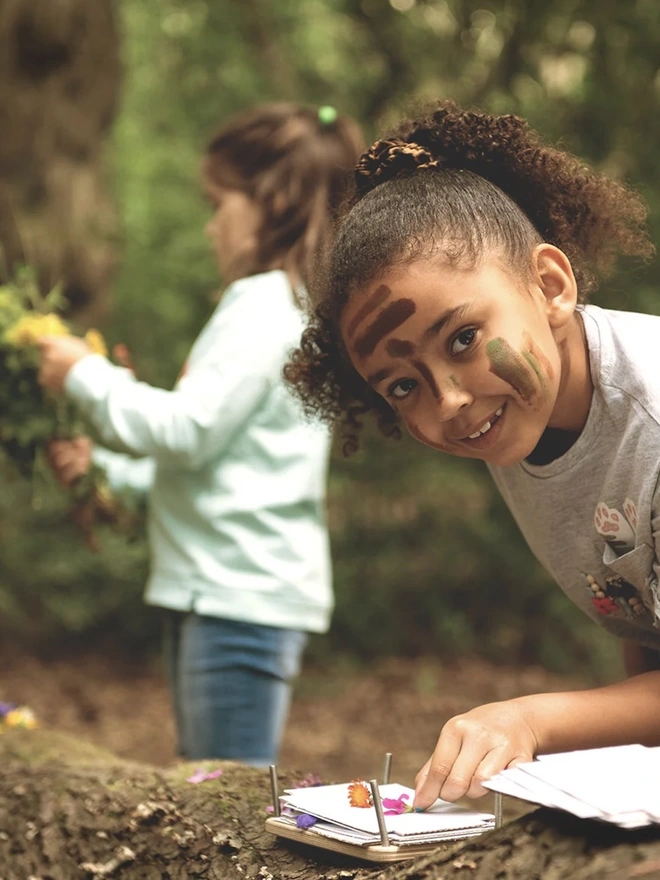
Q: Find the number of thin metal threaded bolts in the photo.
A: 4